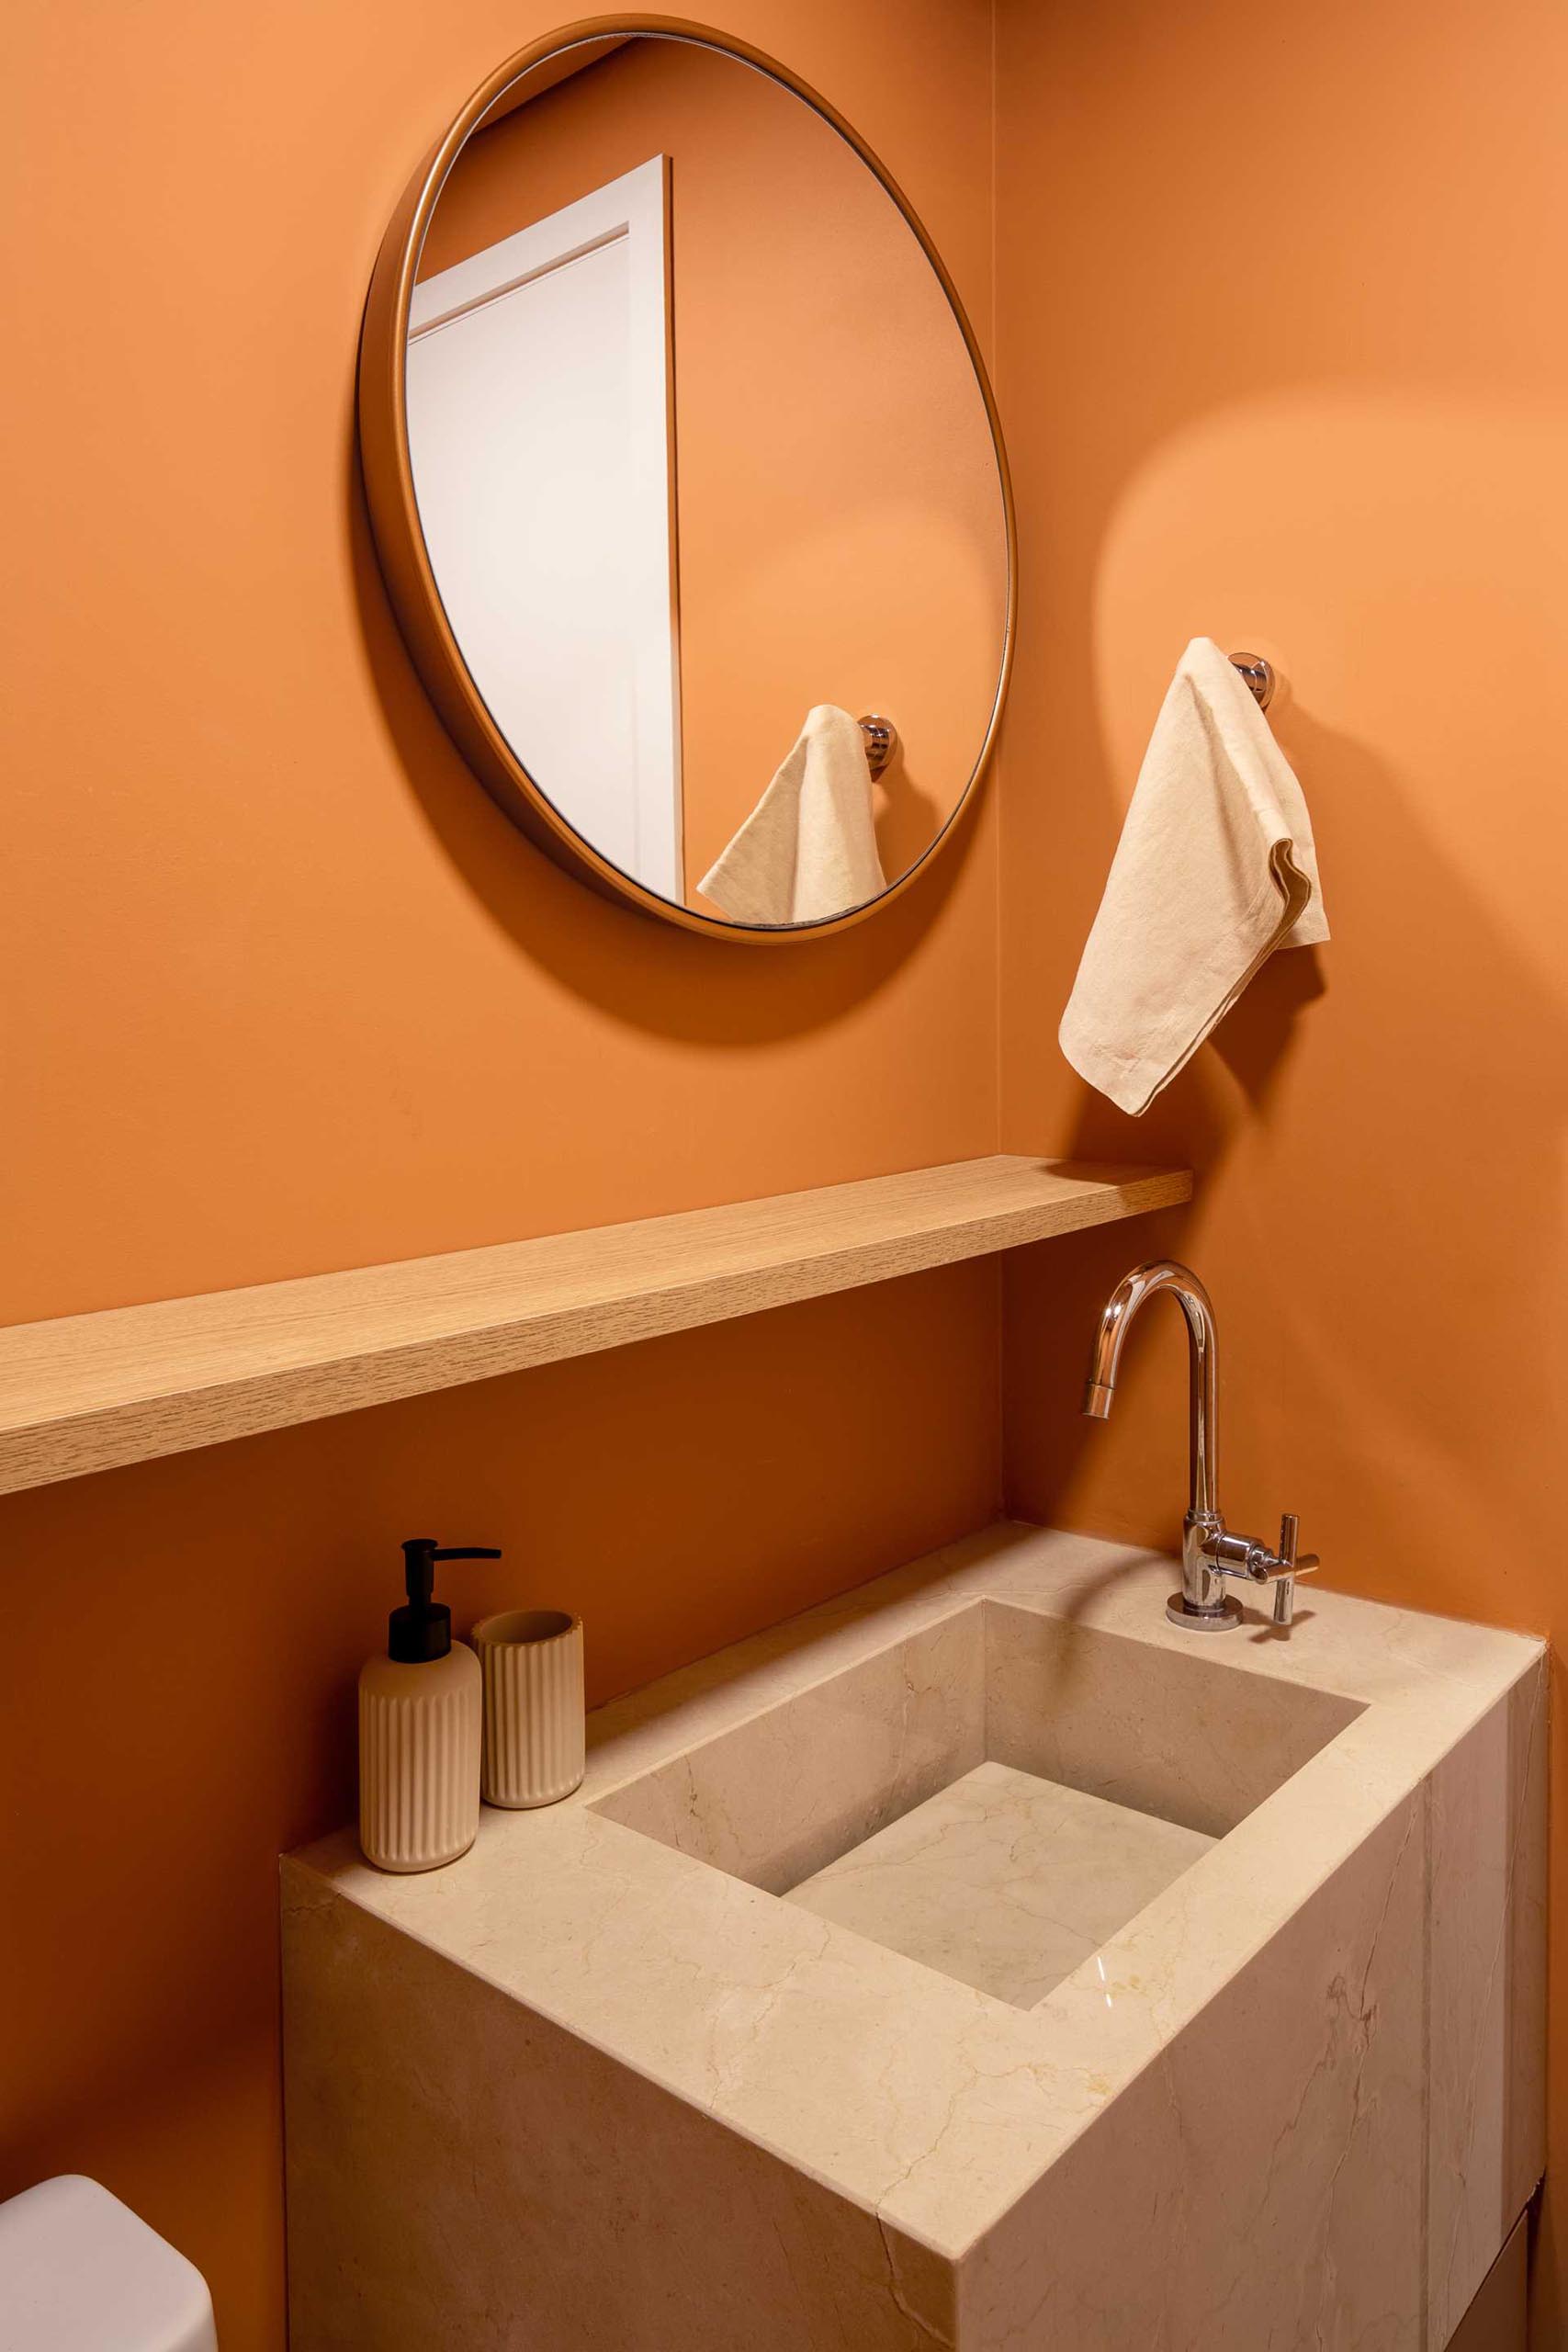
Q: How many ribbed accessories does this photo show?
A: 2